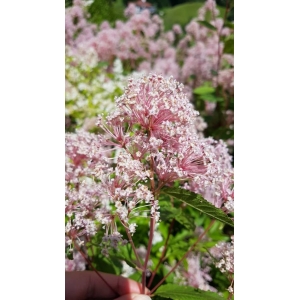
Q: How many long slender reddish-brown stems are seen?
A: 5